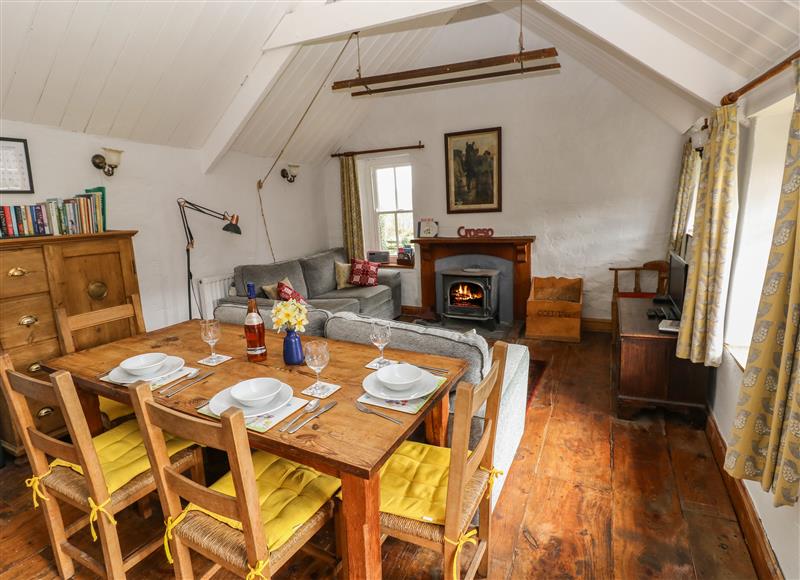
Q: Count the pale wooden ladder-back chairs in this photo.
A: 4